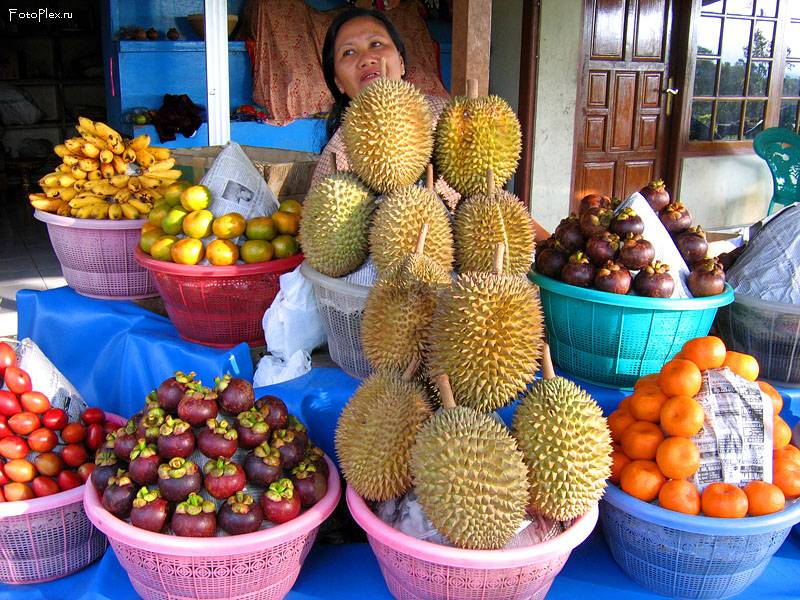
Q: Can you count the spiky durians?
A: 10